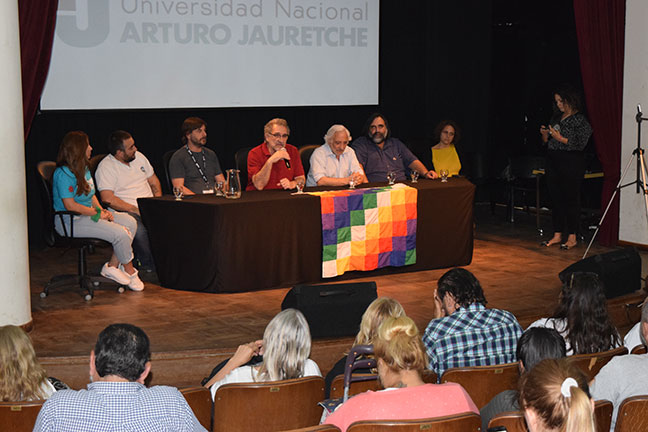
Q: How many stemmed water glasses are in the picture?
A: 7